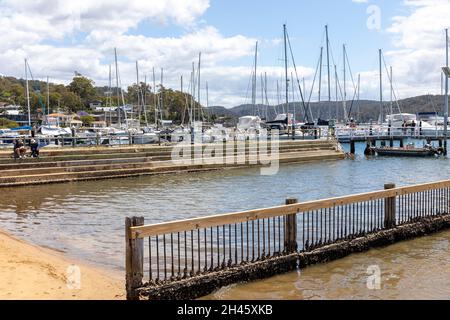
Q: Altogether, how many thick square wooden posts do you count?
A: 3